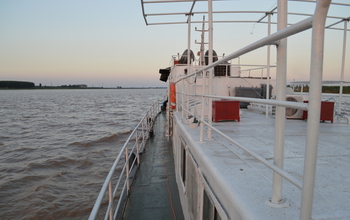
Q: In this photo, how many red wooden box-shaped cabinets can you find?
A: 2